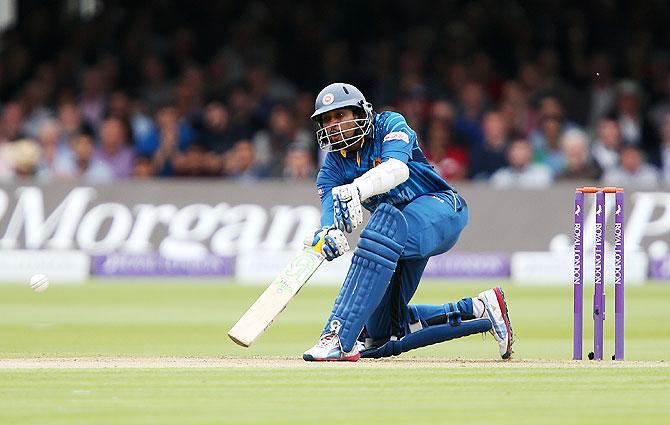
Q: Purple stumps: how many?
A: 3